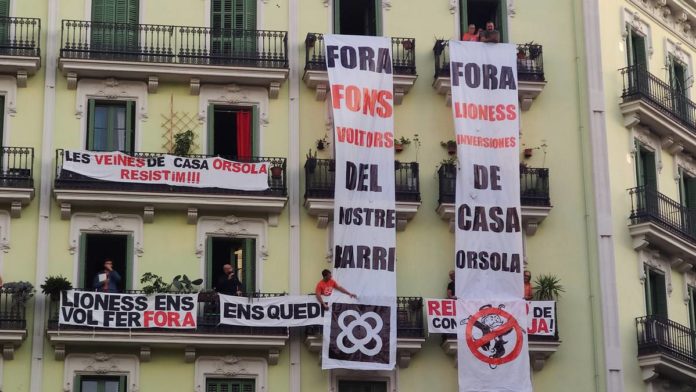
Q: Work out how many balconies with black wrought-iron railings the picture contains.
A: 15